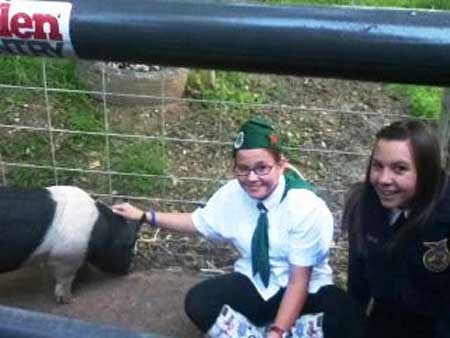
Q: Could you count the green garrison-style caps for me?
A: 1